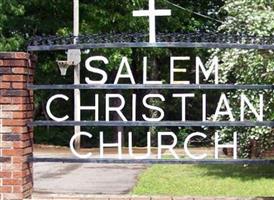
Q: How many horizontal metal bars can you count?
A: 4